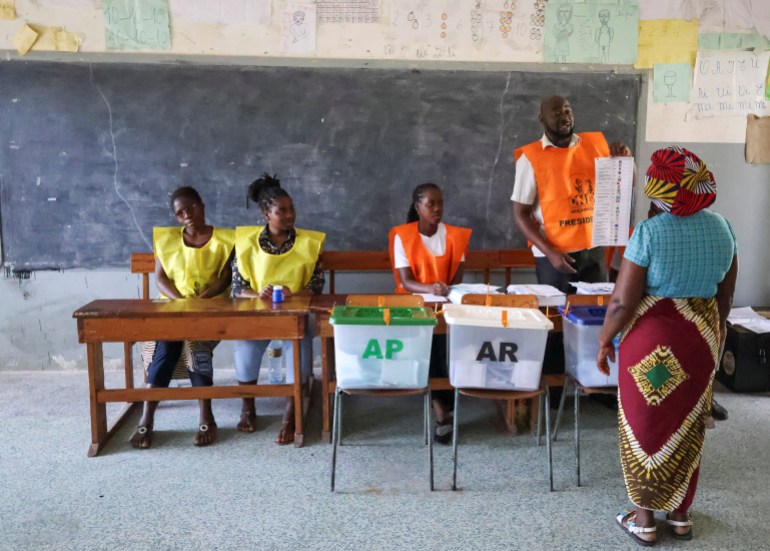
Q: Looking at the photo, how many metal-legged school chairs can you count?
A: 3